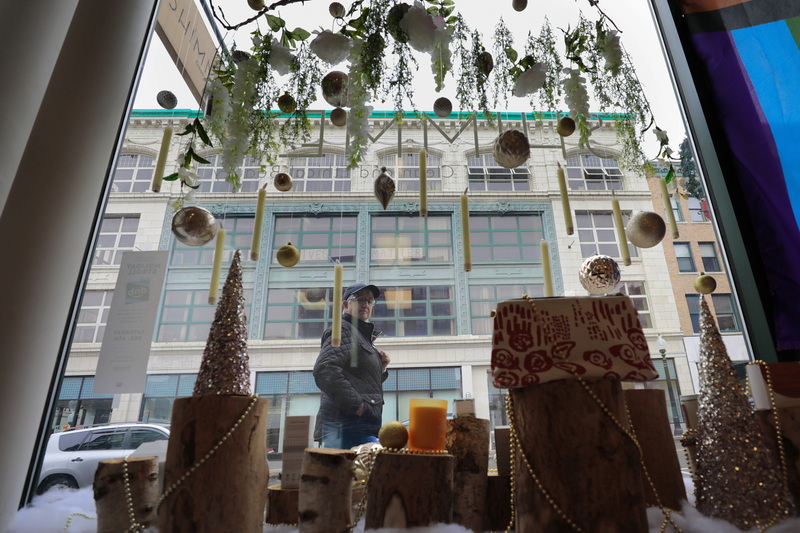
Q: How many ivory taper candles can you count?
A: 10